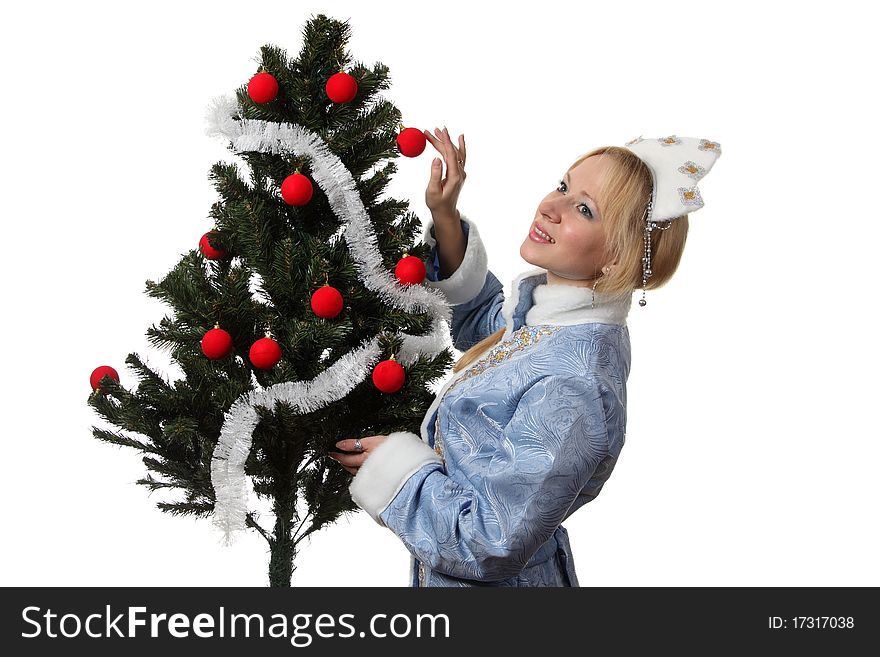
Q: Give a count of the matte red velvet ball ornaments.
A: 11